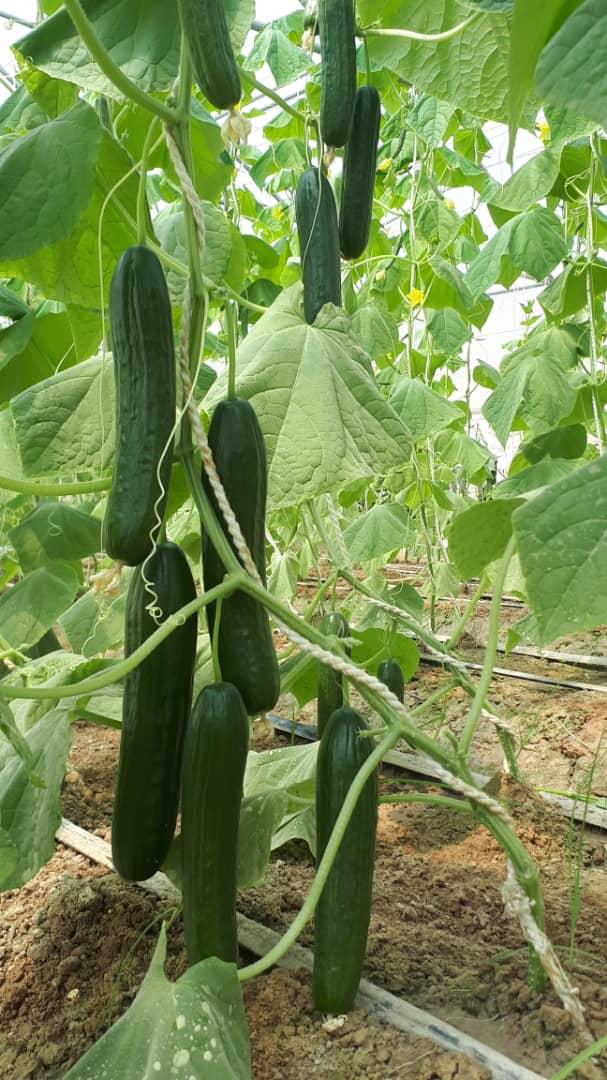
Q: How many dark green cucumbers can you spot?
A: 11